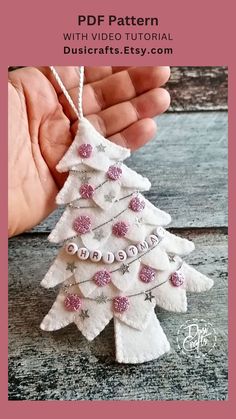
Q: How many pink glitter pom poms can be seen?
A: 11